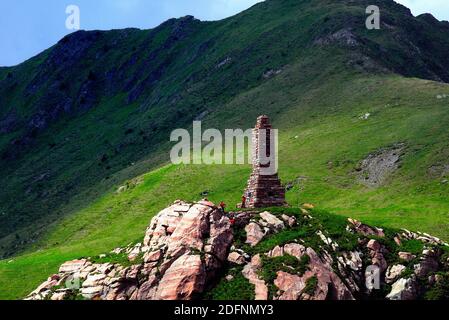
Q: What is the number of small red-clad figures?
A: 3